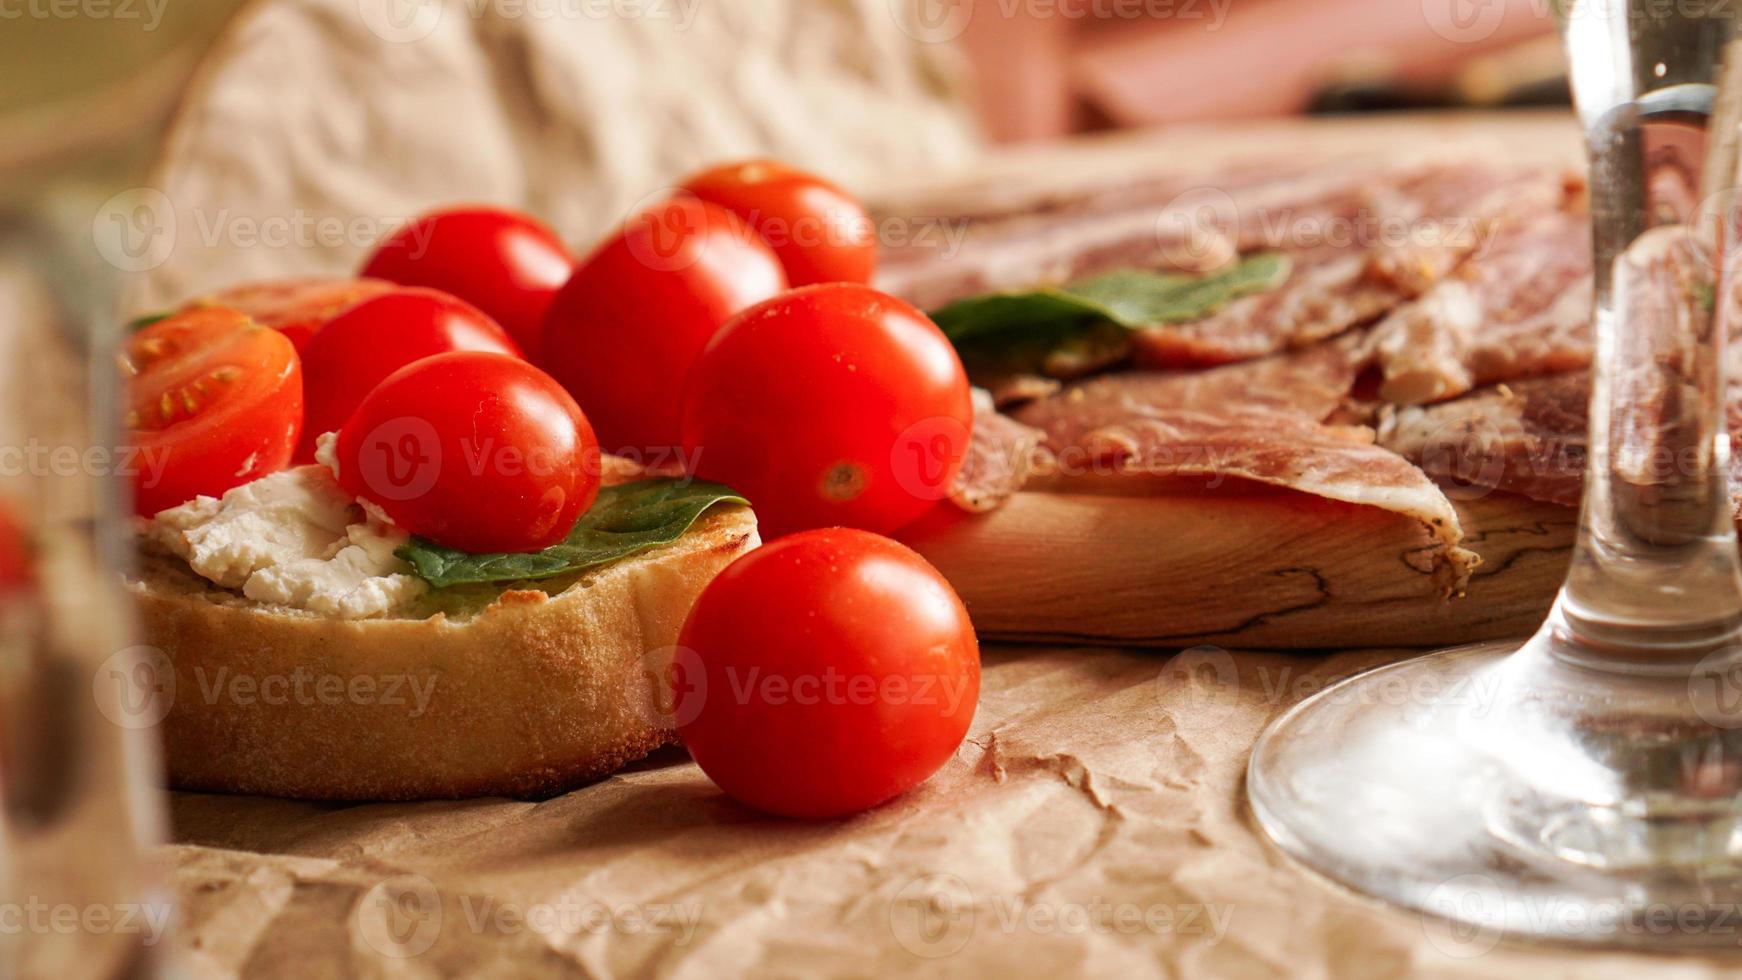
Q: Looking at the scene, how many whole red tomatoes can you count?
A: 7